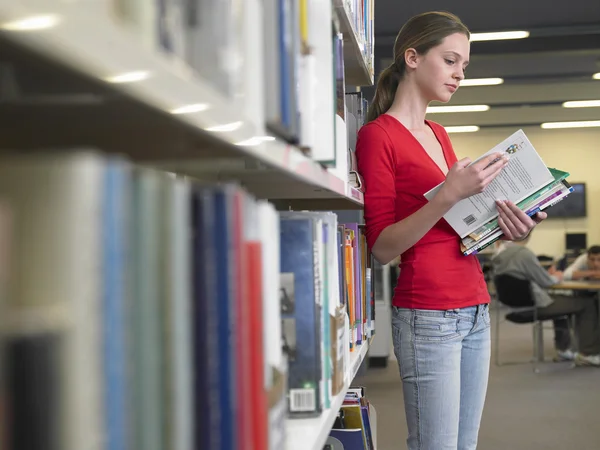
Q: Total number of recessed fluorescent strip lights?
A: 7